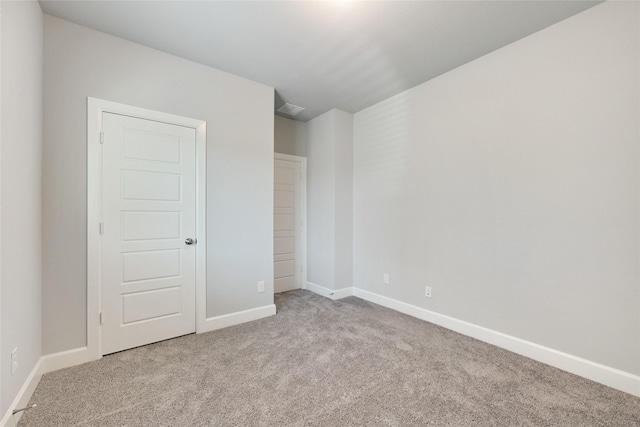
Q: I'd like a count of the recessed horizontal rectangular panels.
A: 10